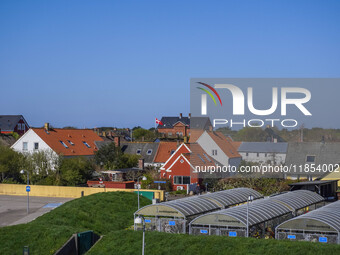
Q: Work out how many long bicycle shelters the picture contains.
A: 3